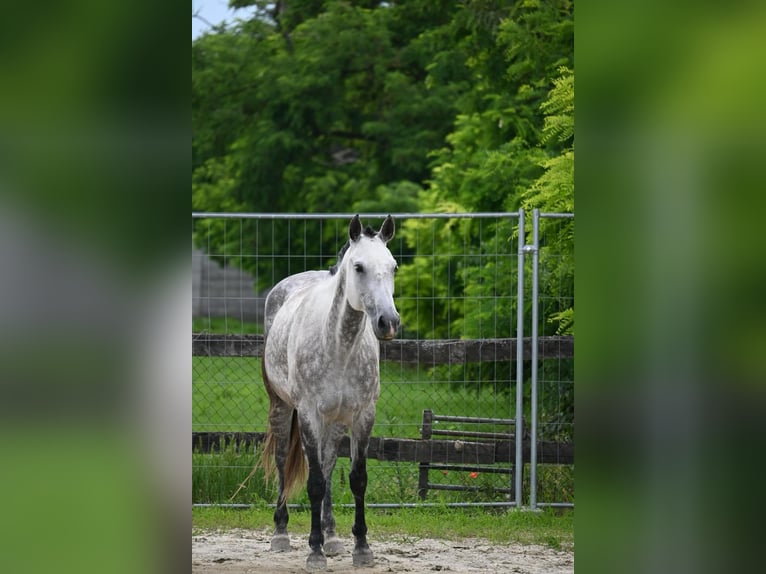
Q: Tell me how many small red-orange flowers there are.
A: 2